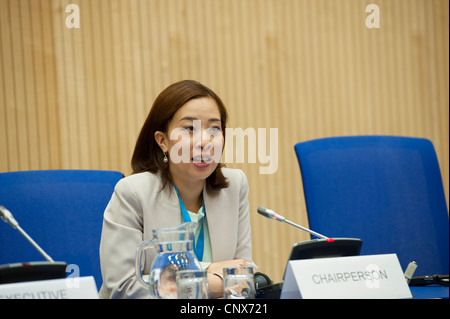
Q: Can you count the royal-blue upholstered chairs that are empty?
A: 2